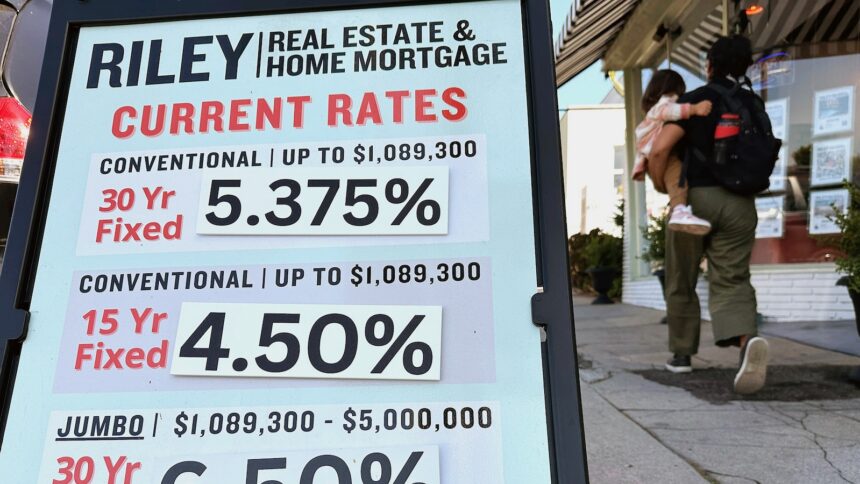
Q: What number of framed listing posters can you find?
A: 6